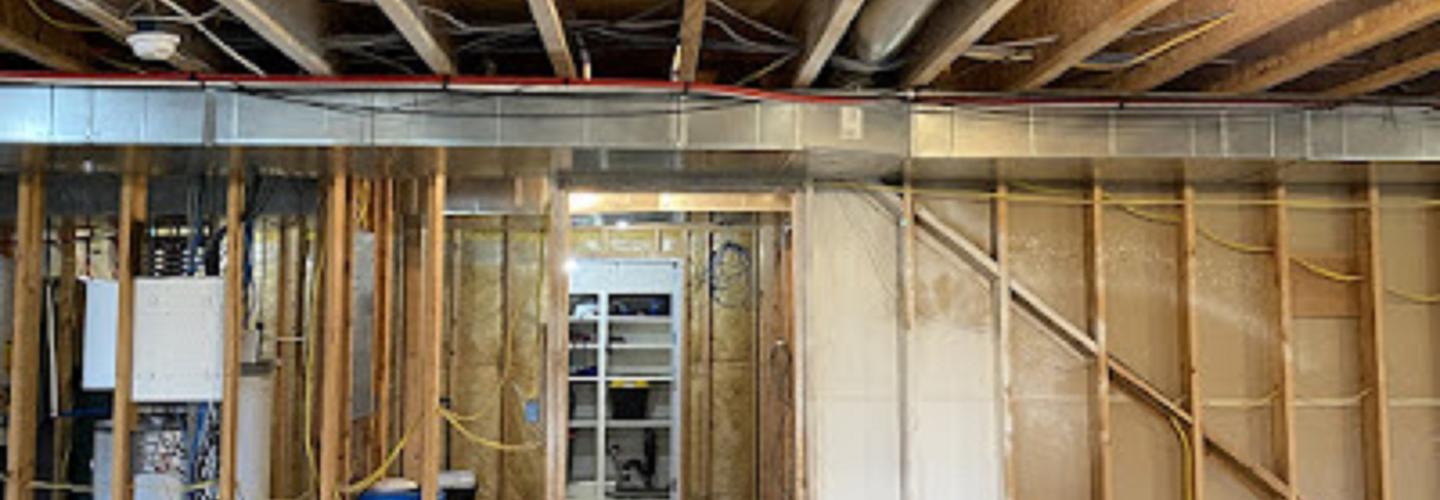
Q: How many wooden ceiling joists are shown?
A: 12